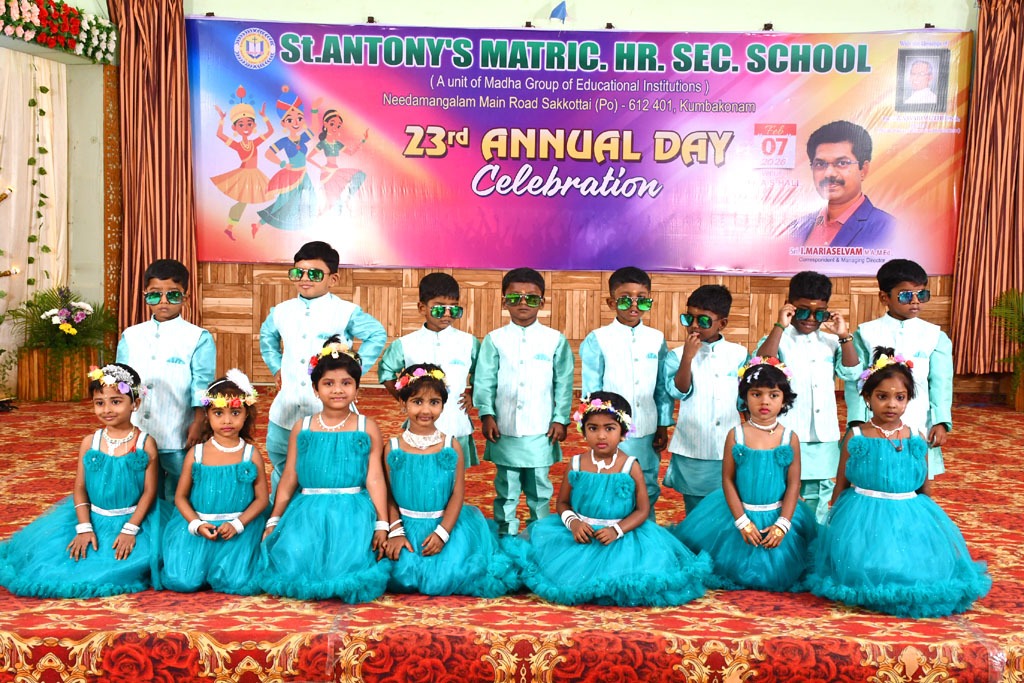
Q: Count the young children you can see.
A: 15